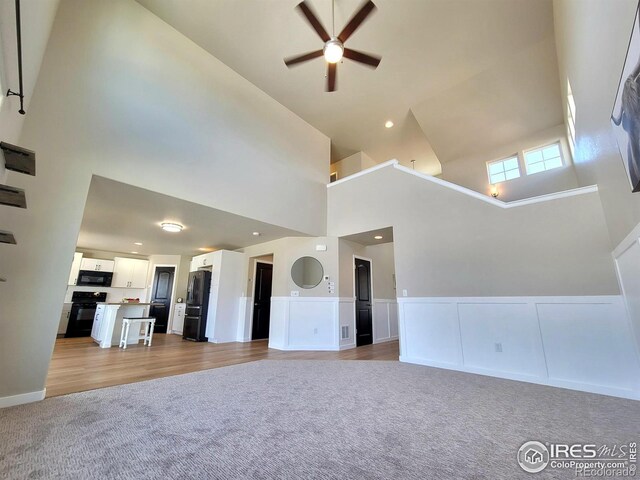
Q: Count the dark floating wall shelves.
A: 3